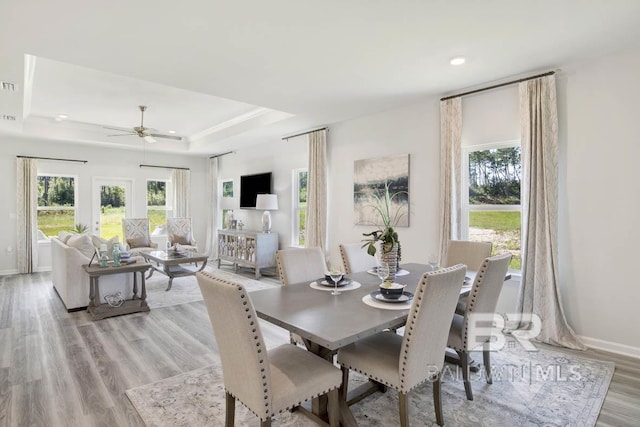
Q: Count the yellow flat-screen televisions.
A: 0